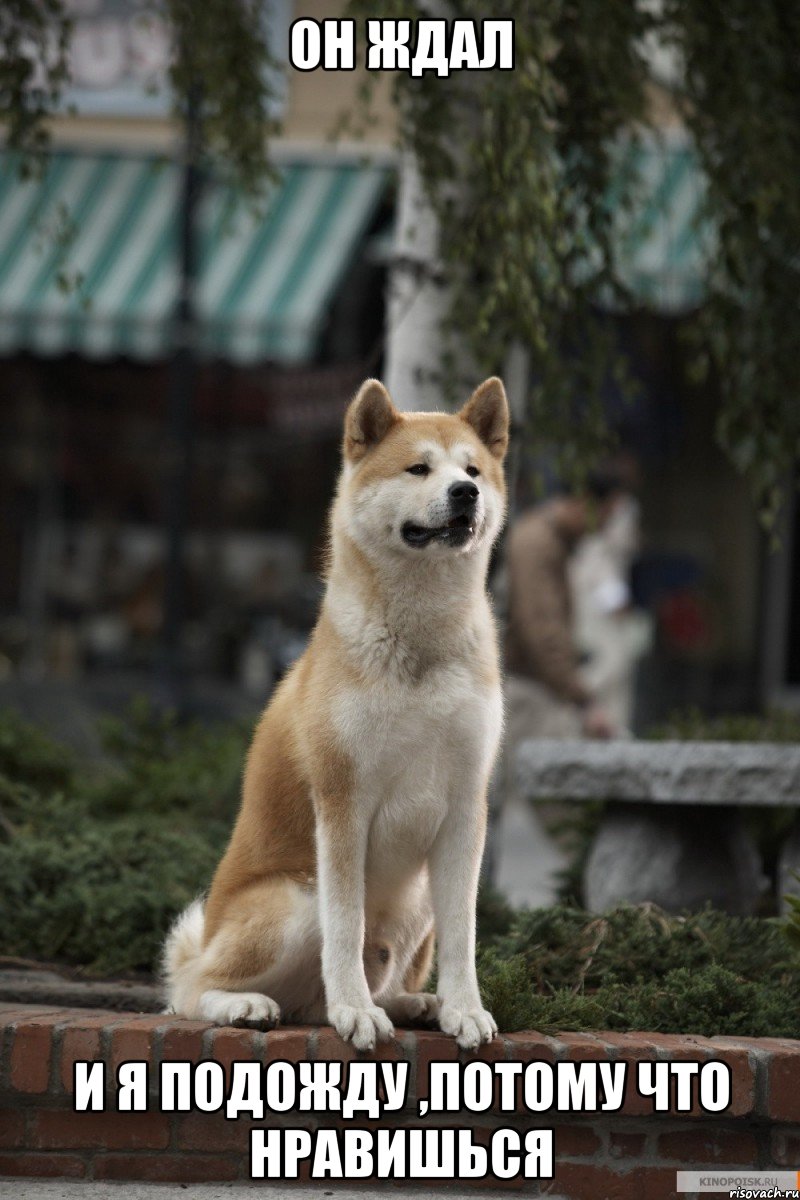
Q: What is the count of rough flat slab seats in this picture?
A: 1